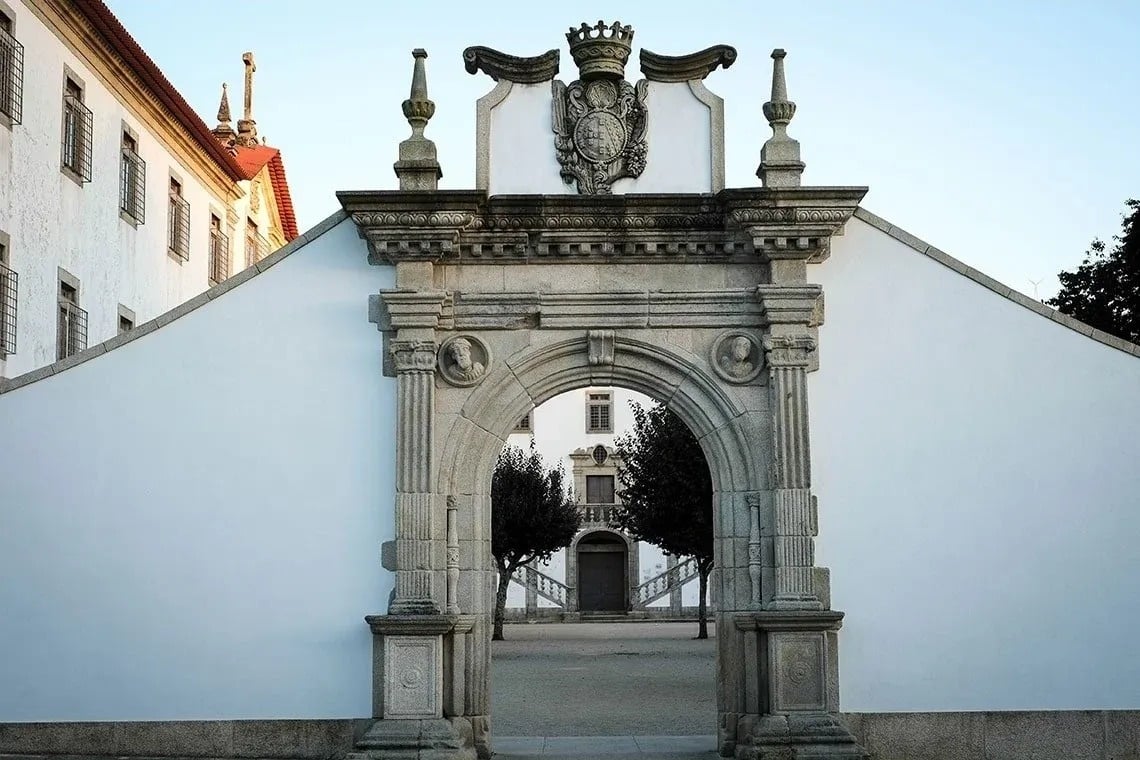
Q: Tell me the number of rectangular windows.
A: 11